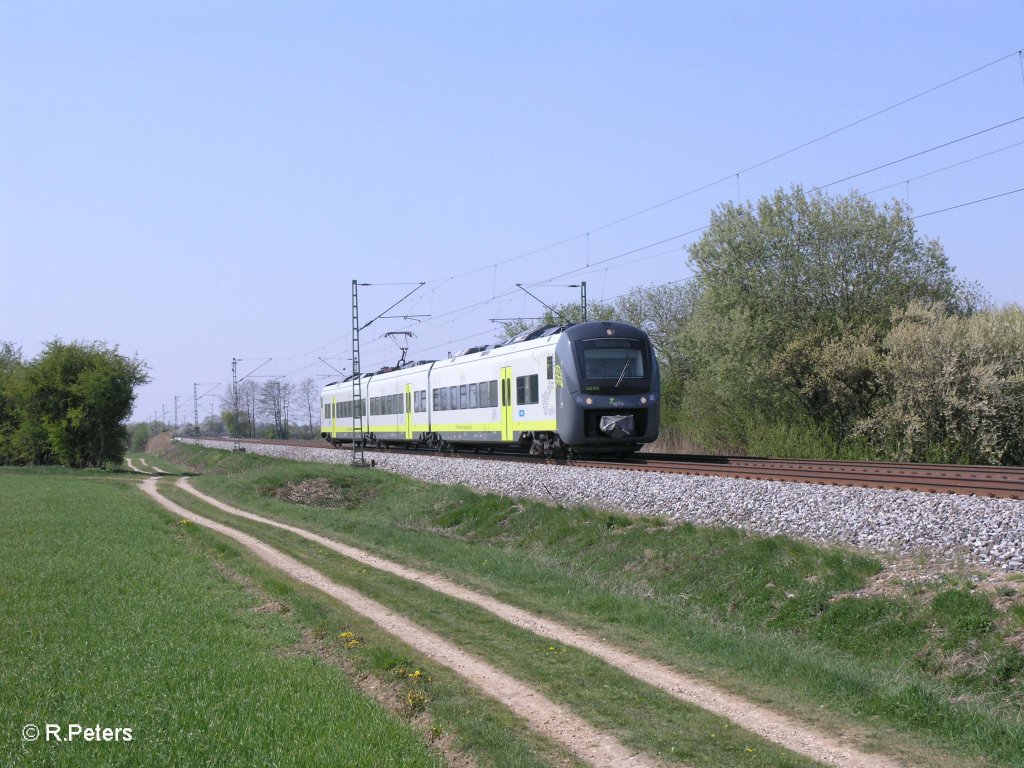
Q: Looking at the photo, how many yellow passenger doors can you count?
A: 3